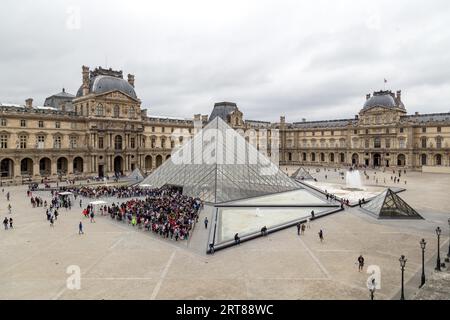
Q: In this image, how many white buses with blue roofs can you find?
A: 0